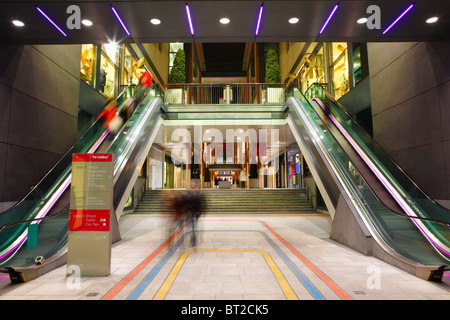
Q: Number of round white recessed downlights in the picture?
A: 7